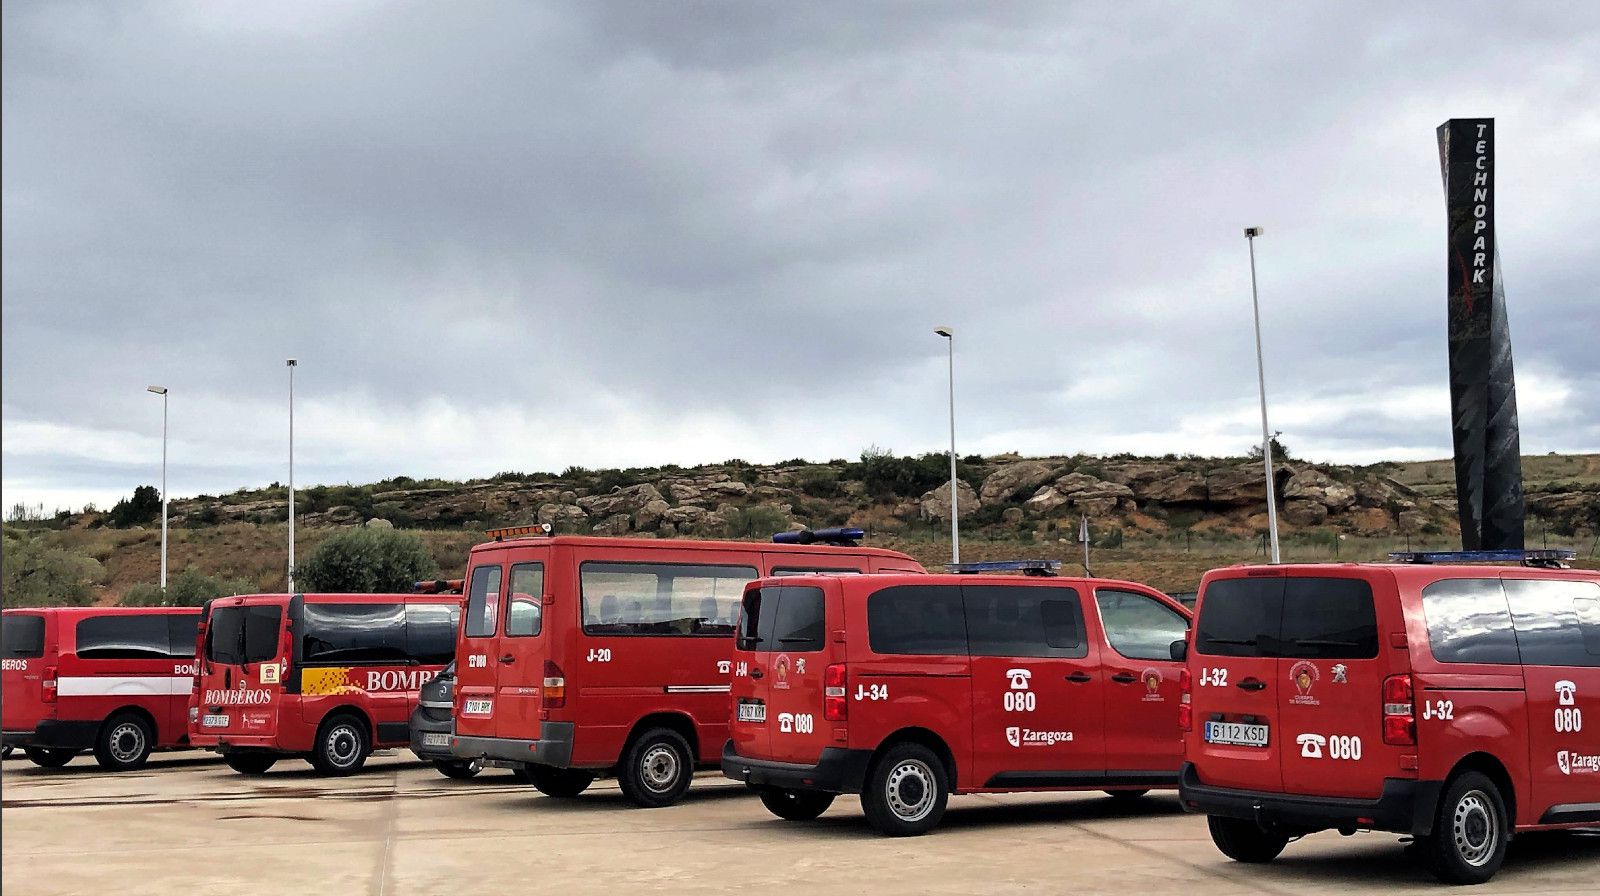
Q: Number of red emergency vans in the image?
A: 5